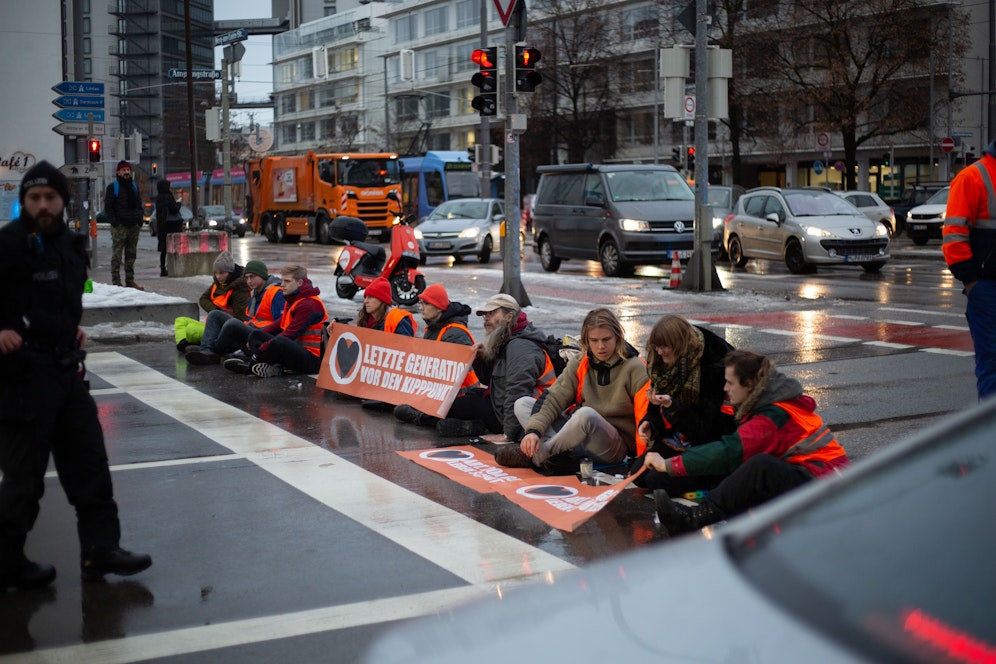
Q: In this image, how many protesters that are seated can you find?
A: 9